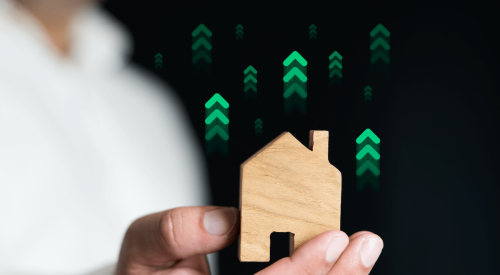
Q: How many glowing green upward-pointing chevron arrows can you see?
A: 12